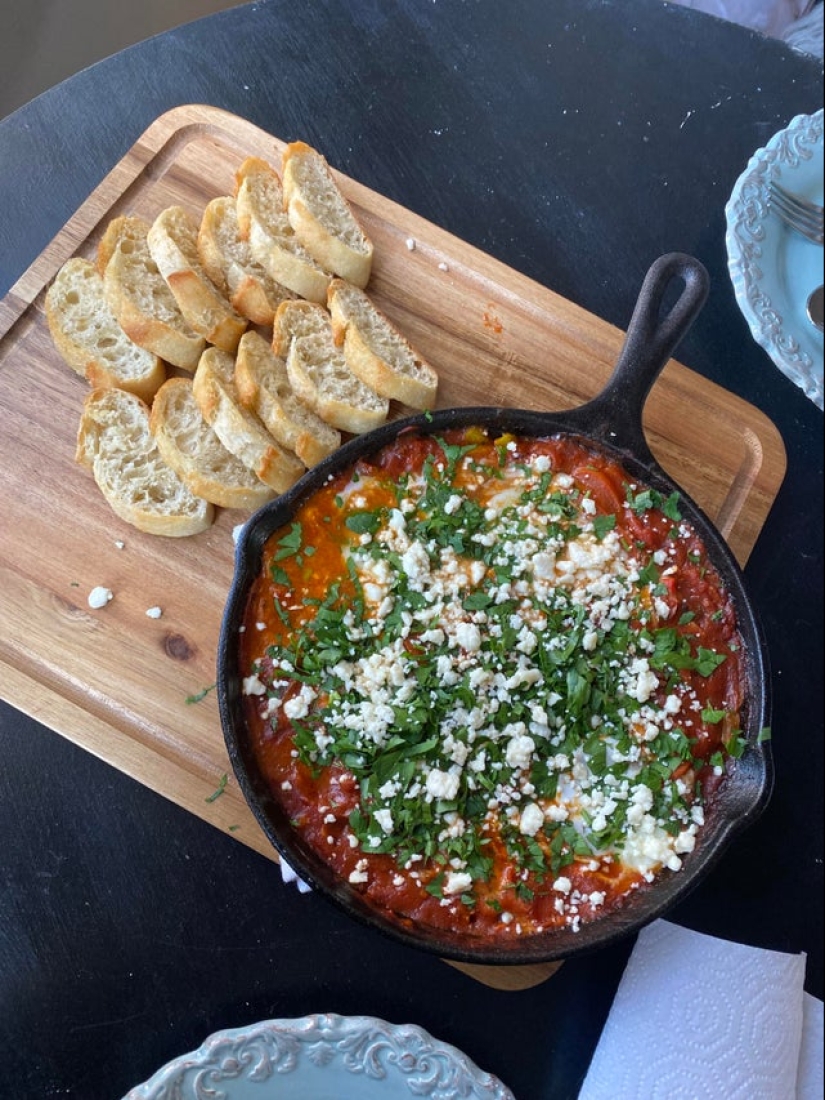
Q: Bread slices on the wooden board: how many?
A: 12